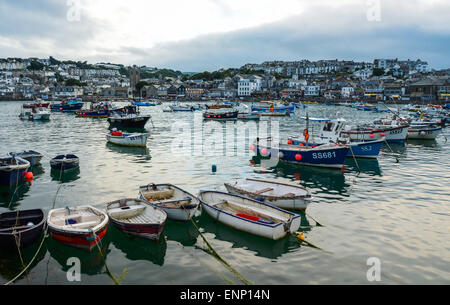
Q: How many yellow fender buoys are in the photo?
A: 1